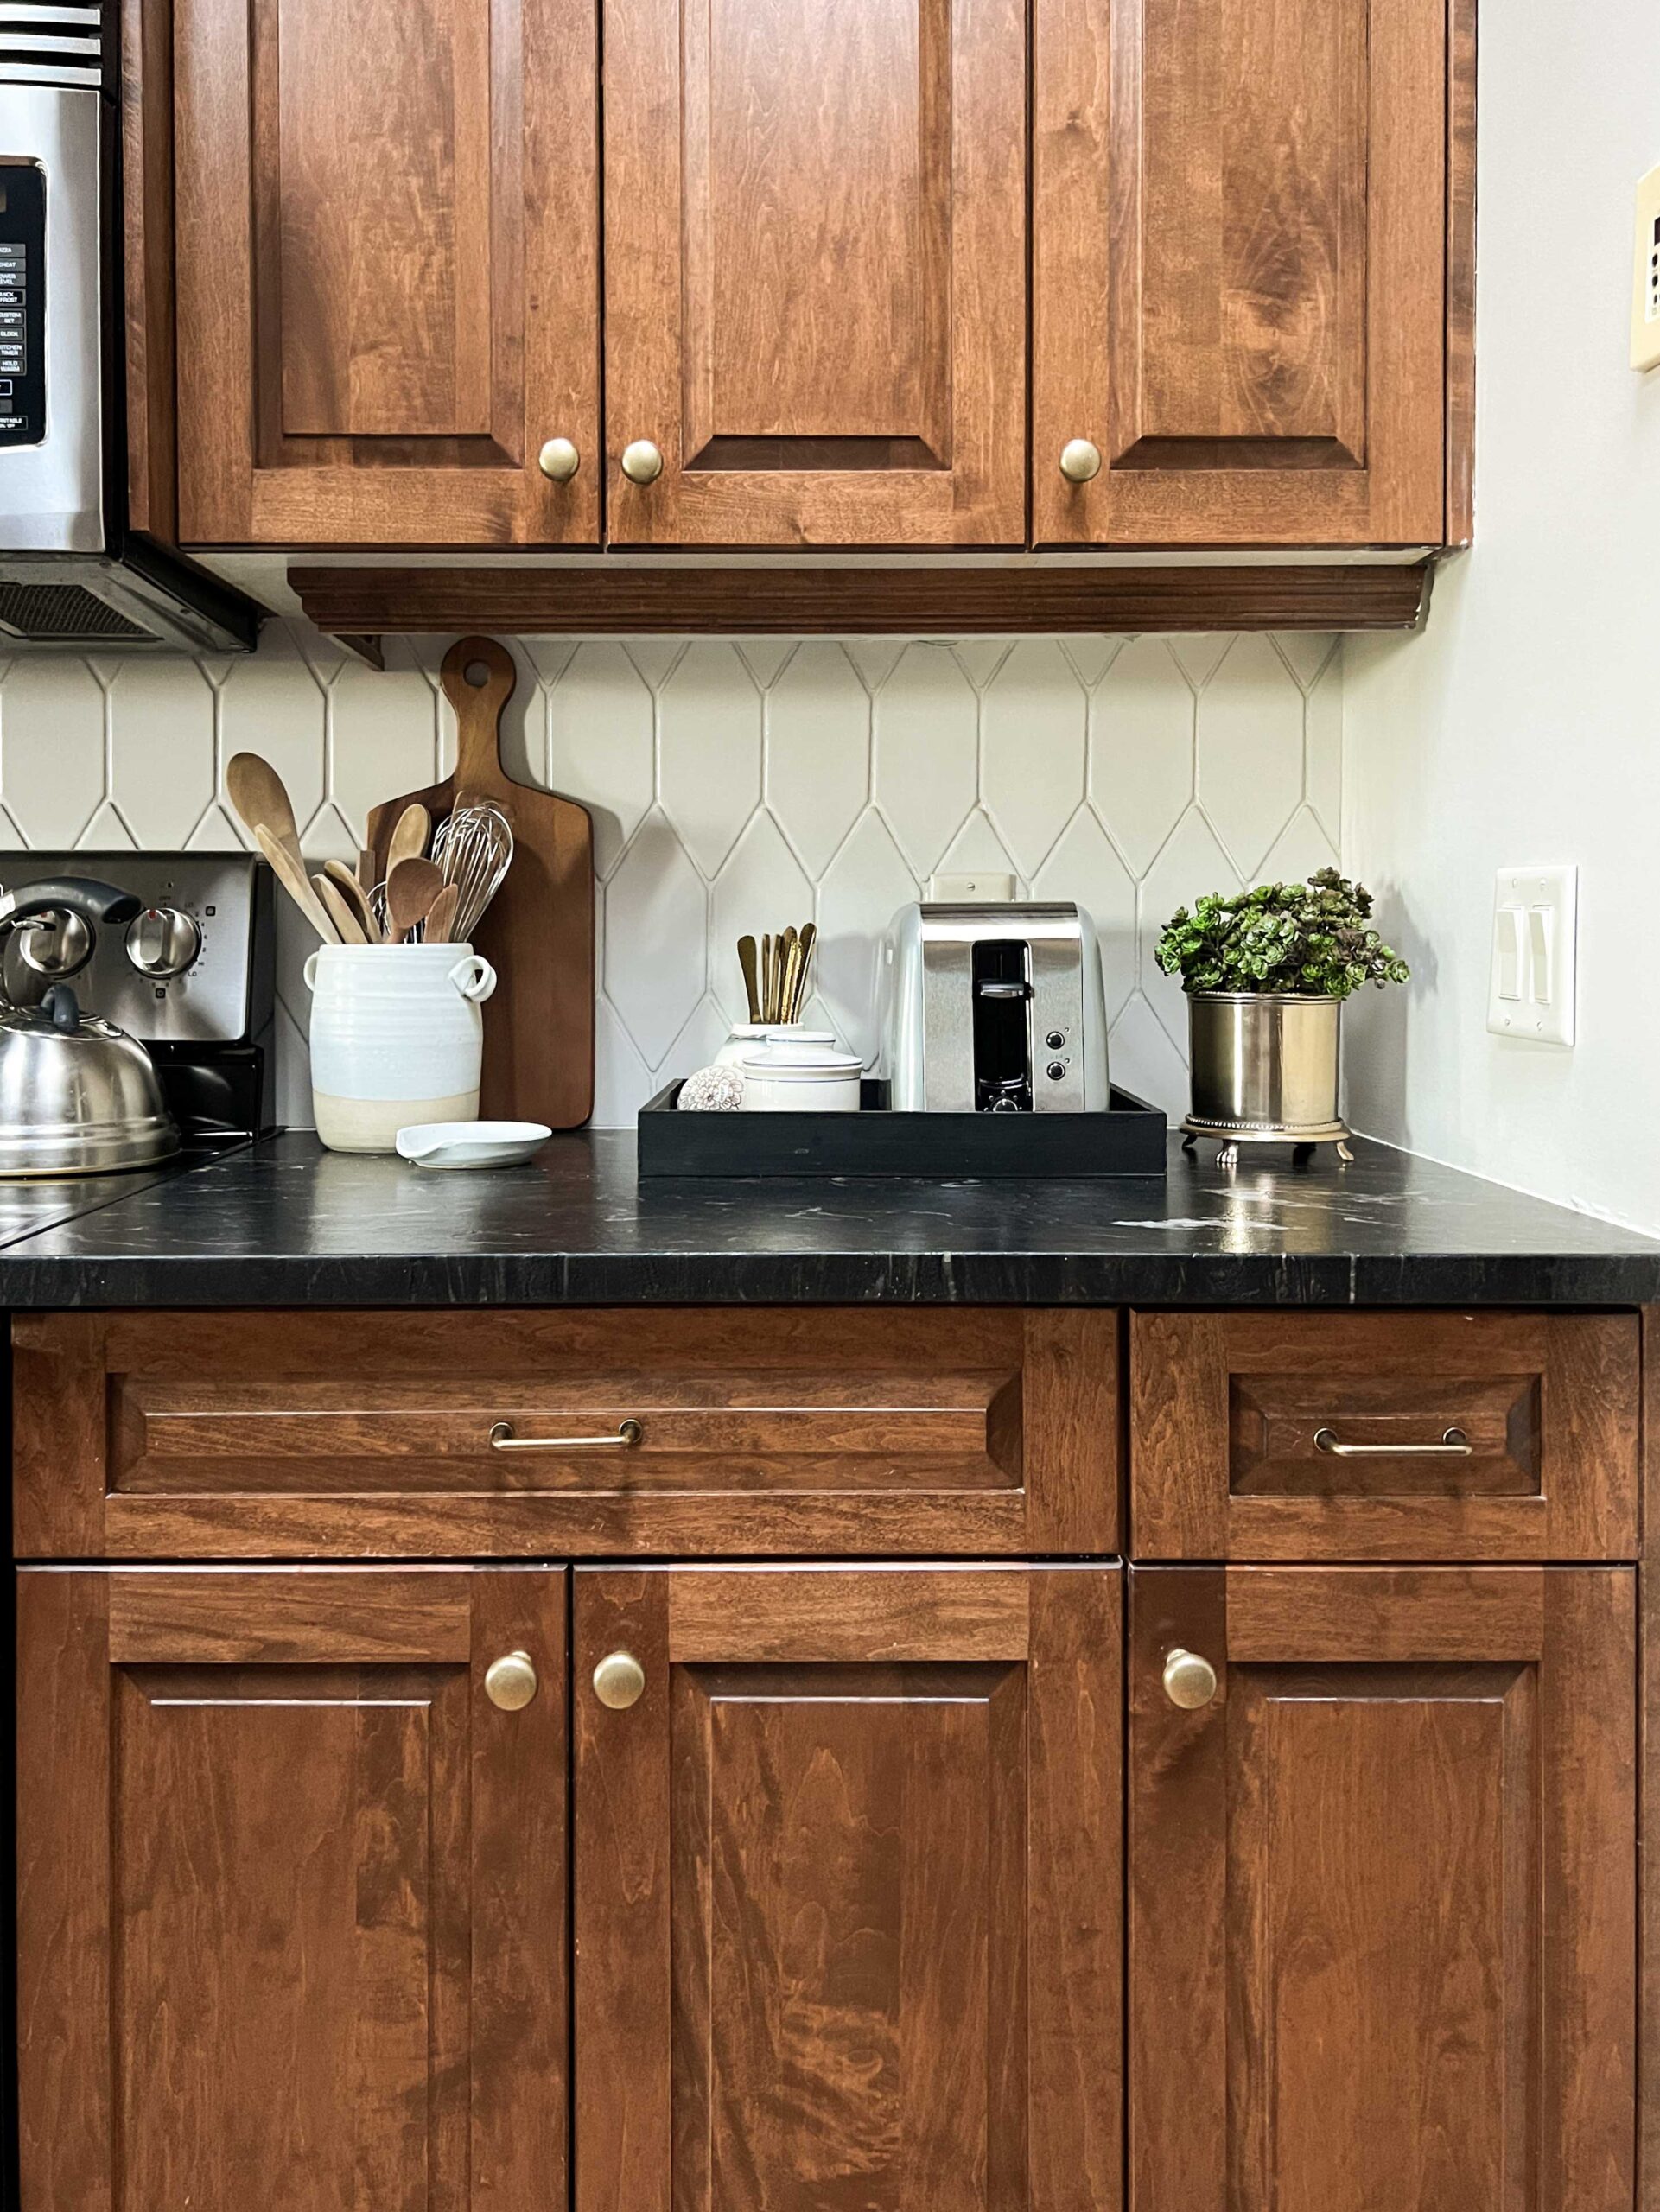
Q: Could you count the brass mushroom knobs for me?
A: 6